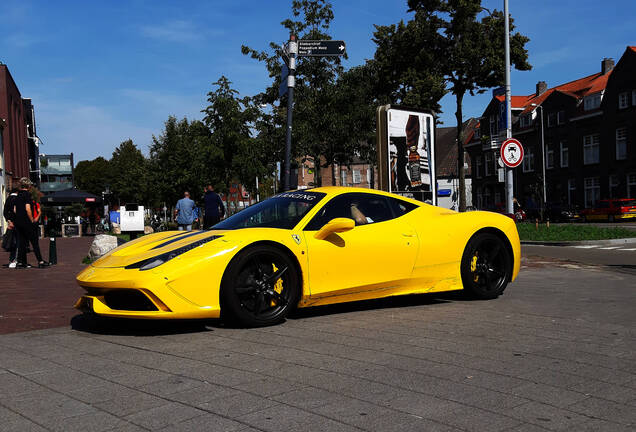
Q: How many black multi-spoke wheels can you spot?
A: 2